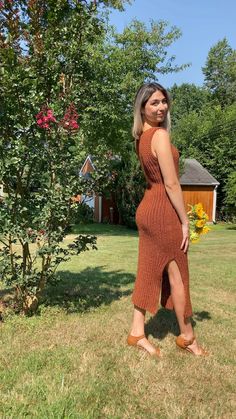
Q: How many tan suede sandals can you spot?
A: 2